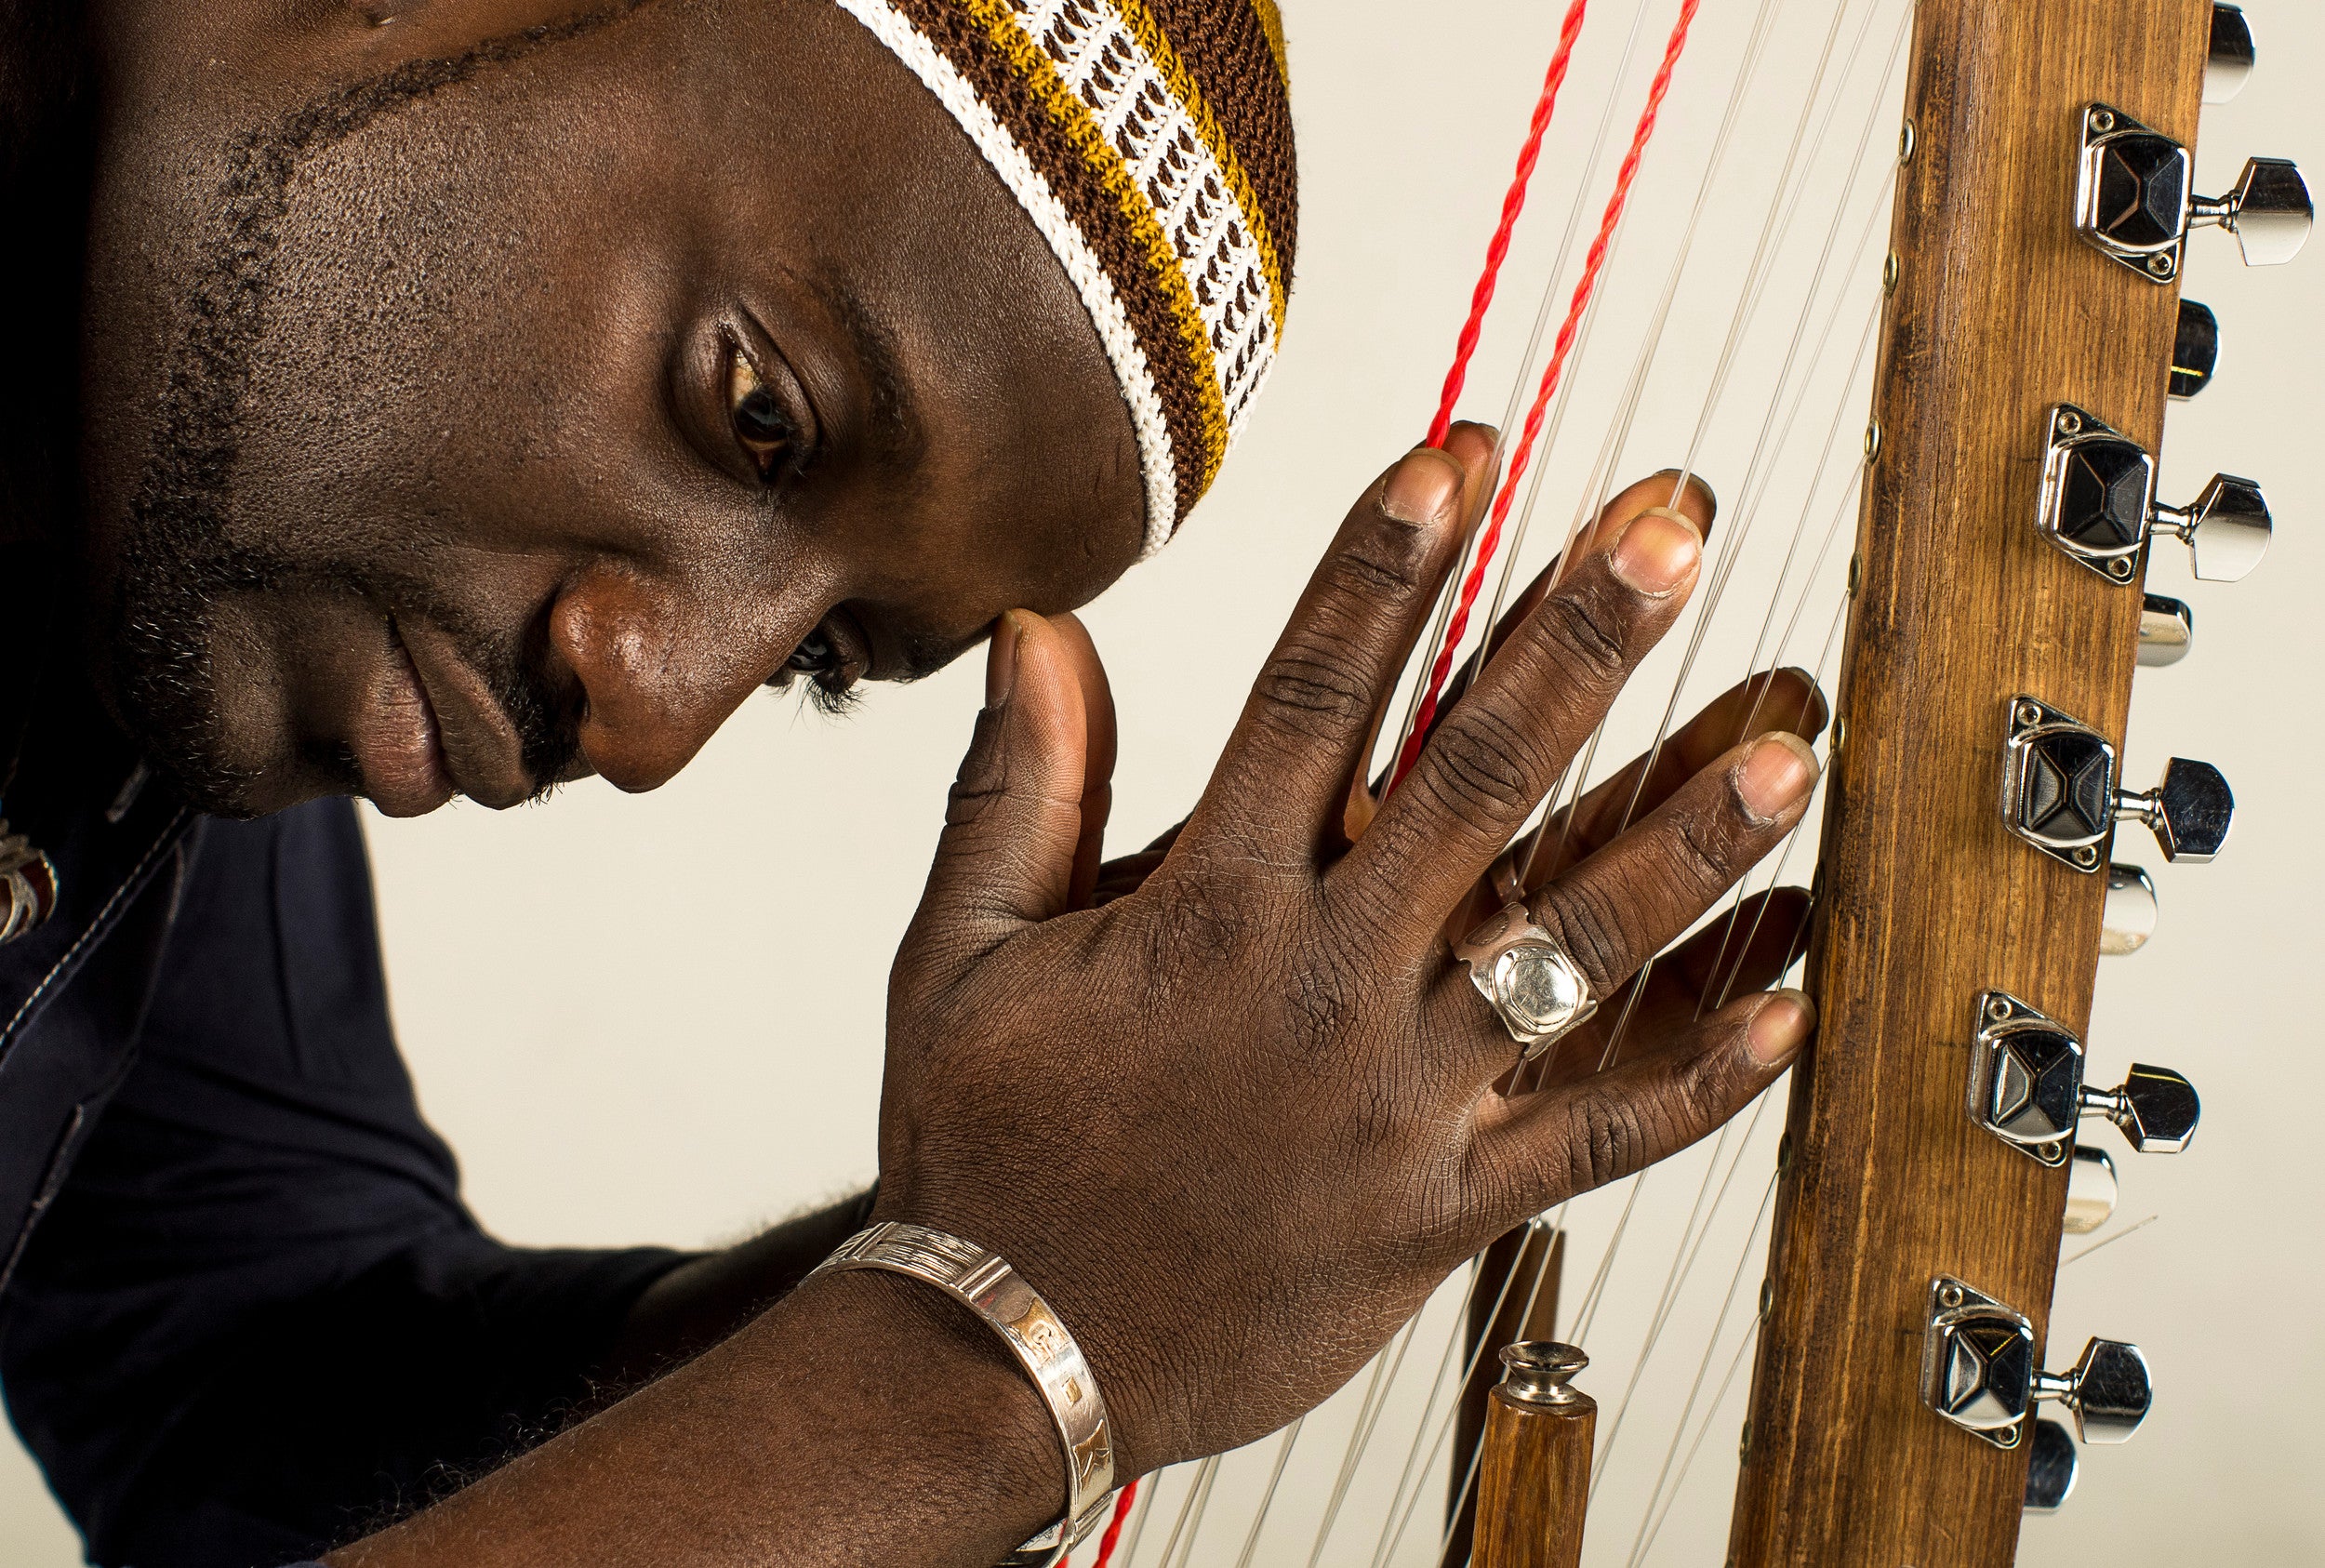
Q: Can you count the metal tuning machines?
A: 11